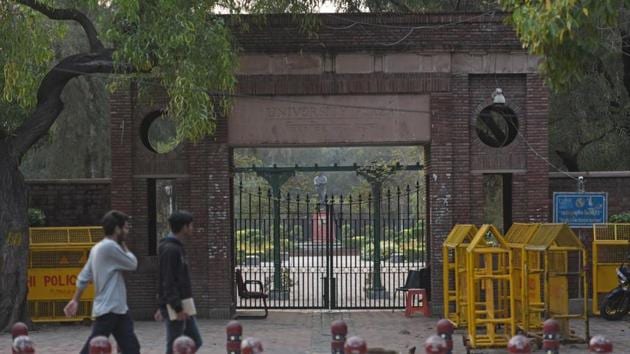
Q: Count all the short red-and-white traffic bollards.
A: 13